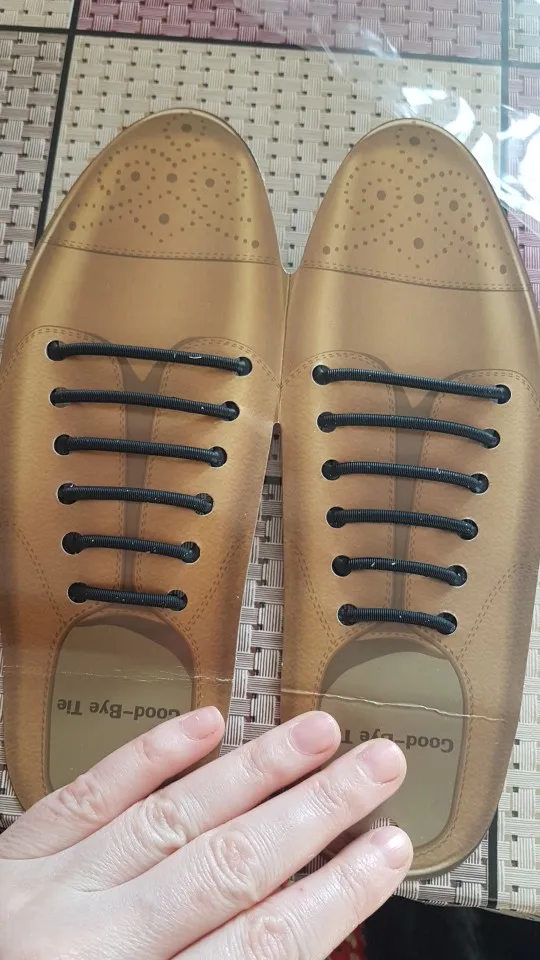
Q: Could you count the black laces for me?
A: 12